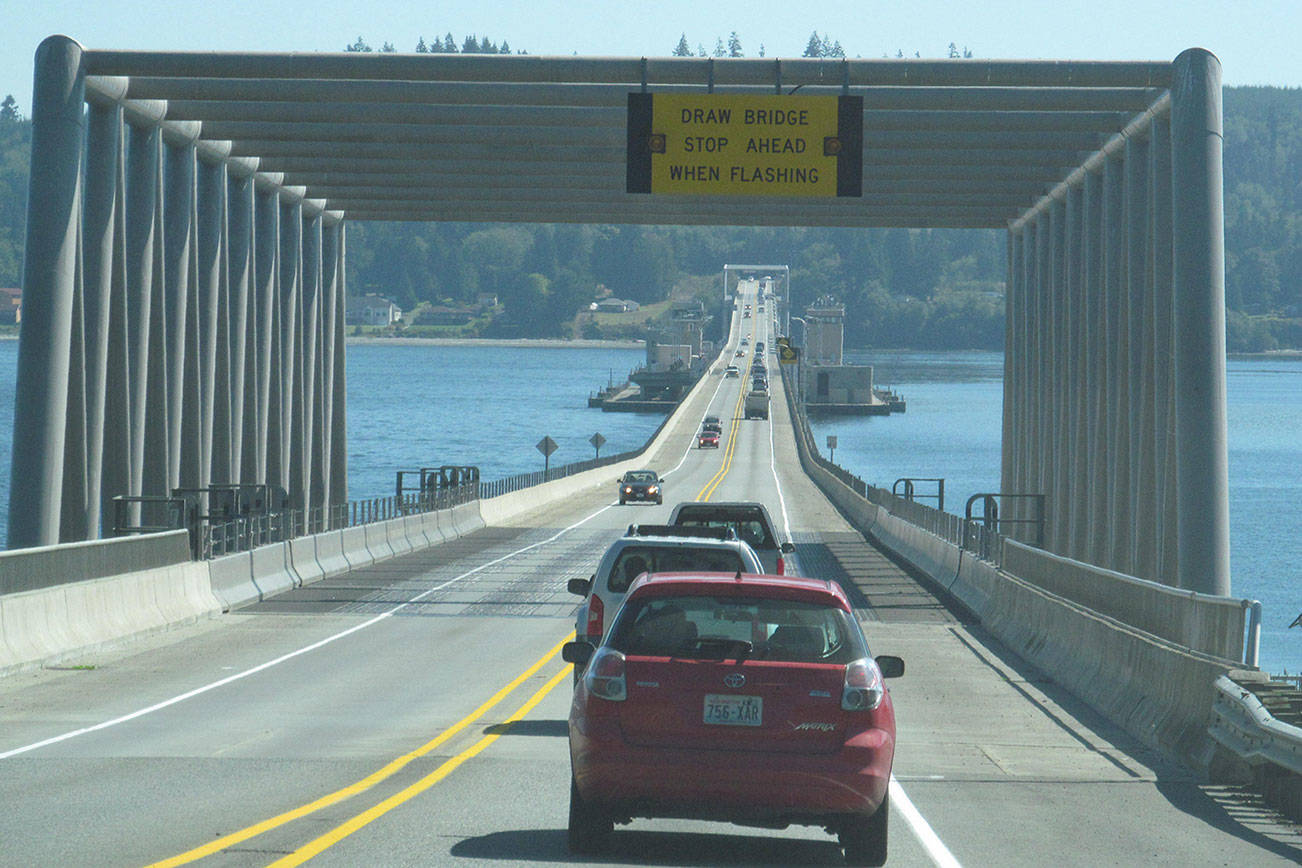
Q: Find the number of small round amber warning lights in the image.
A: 2